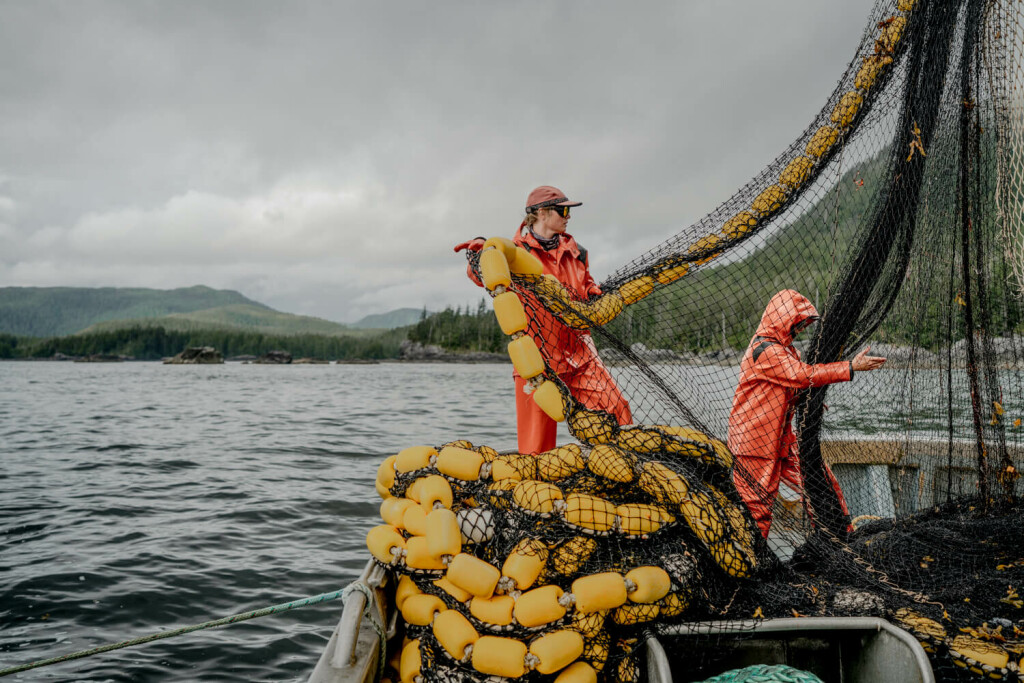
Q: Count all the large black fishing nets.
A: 1